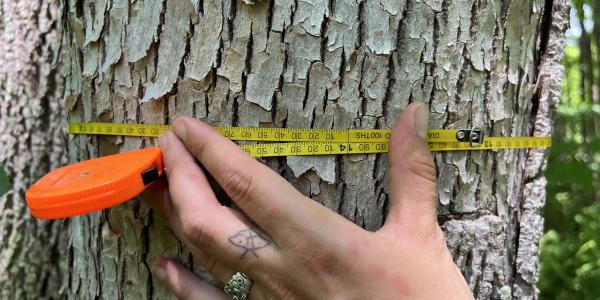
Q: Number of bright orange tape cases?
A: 1